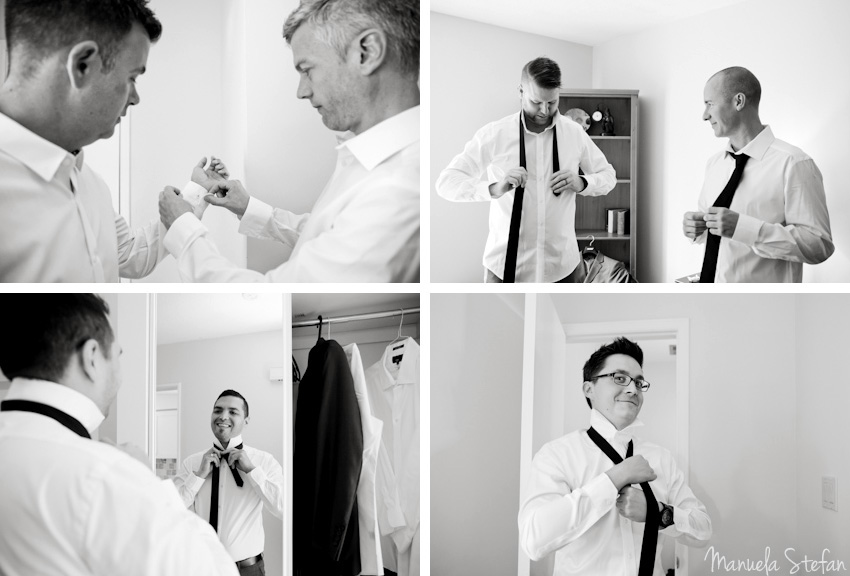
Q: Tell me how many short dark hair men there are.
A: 4